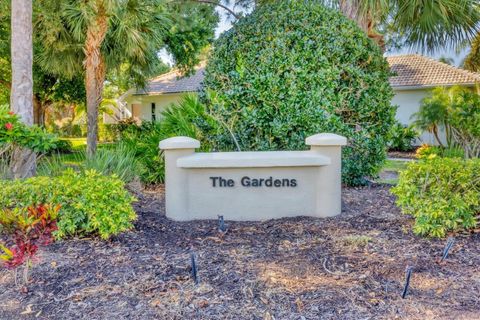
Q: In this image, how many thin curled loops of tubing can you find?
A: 1